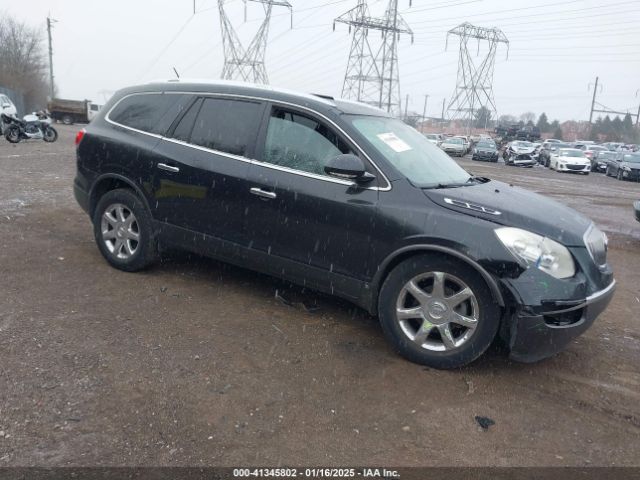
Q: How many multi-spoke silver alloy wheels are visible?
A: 2